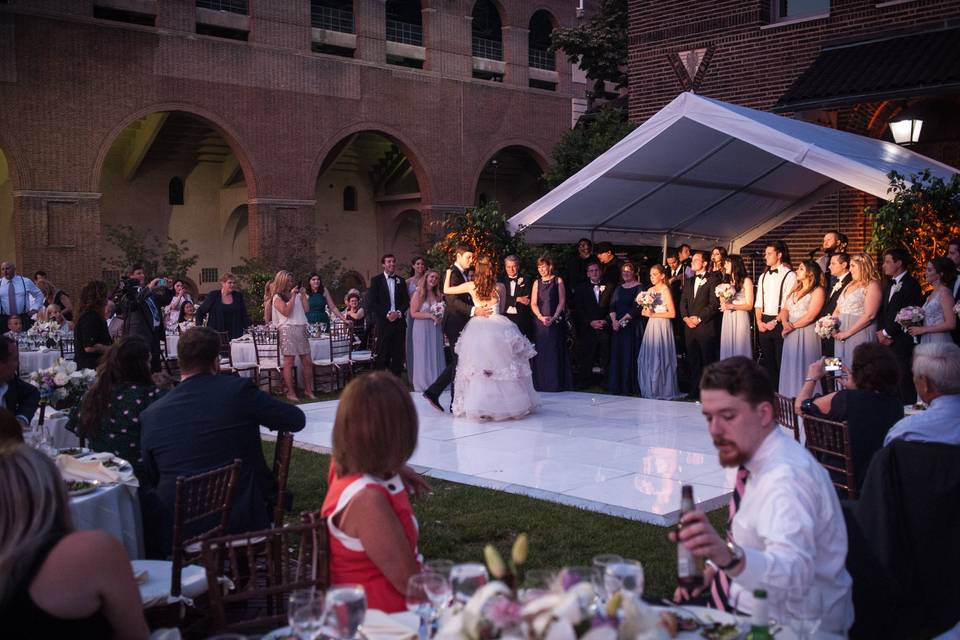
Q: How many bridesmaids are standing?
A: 7